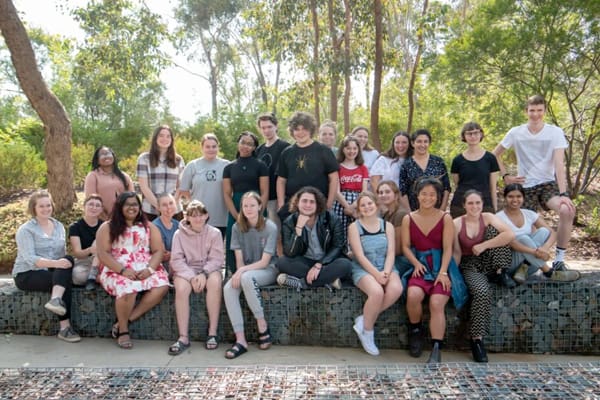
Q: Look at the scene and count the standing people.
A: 13